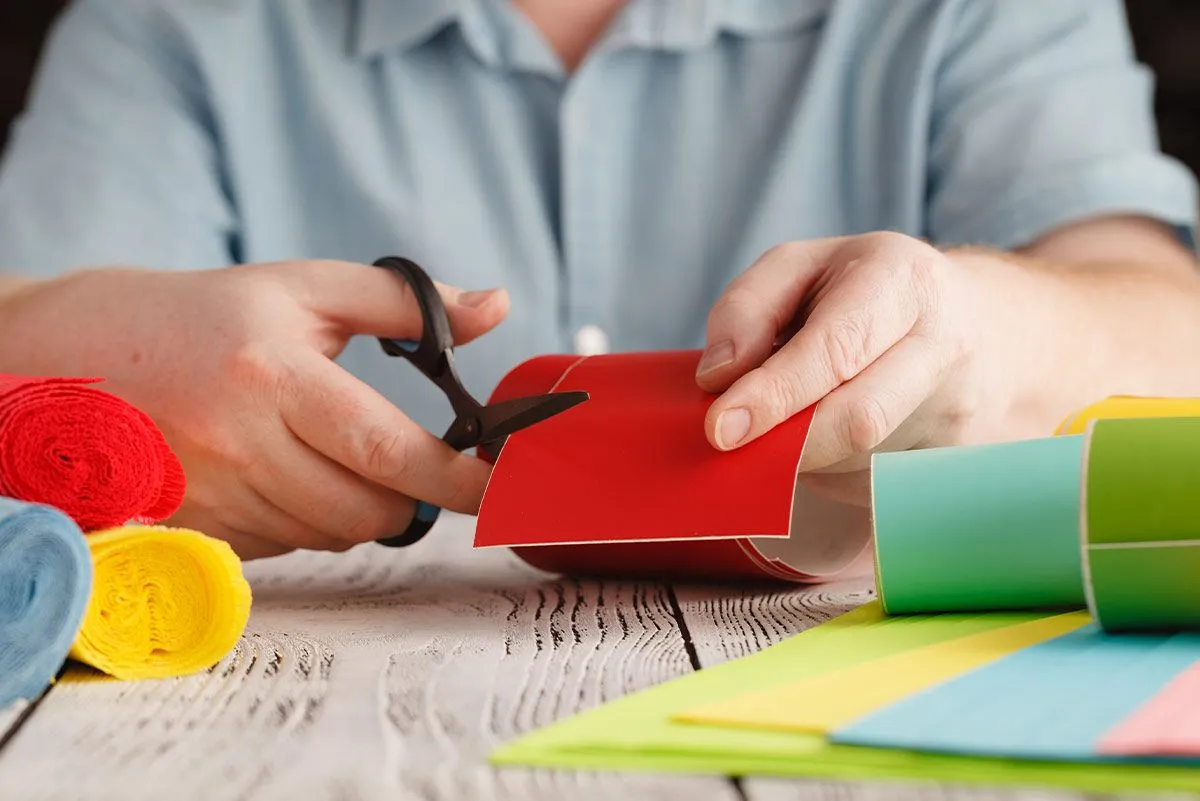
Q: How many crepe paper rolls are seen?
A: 3